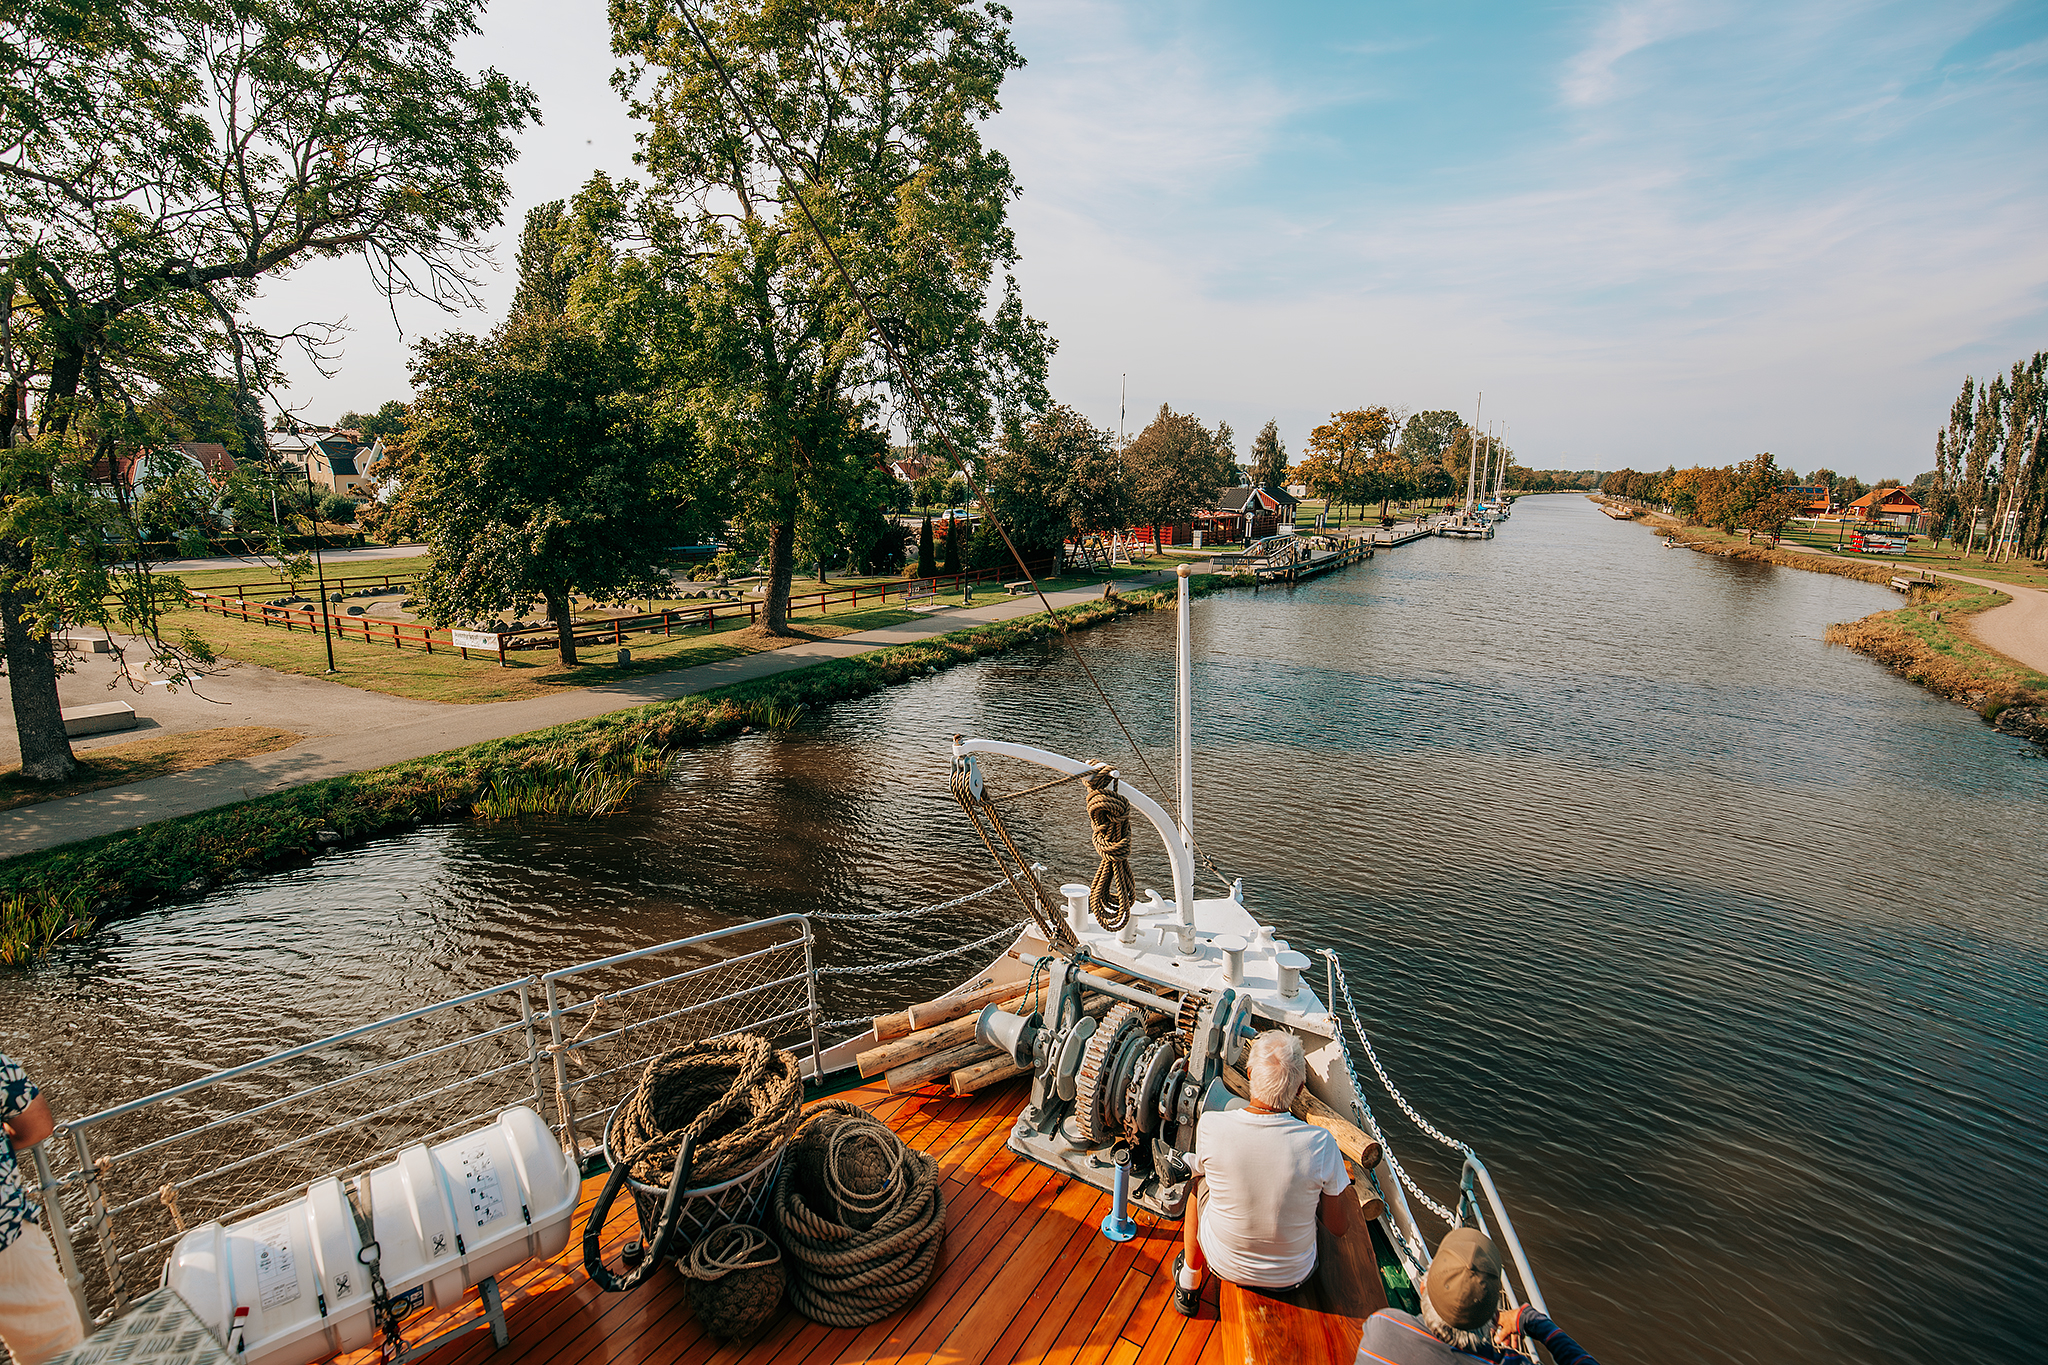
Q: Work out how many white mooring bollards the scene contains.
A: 4